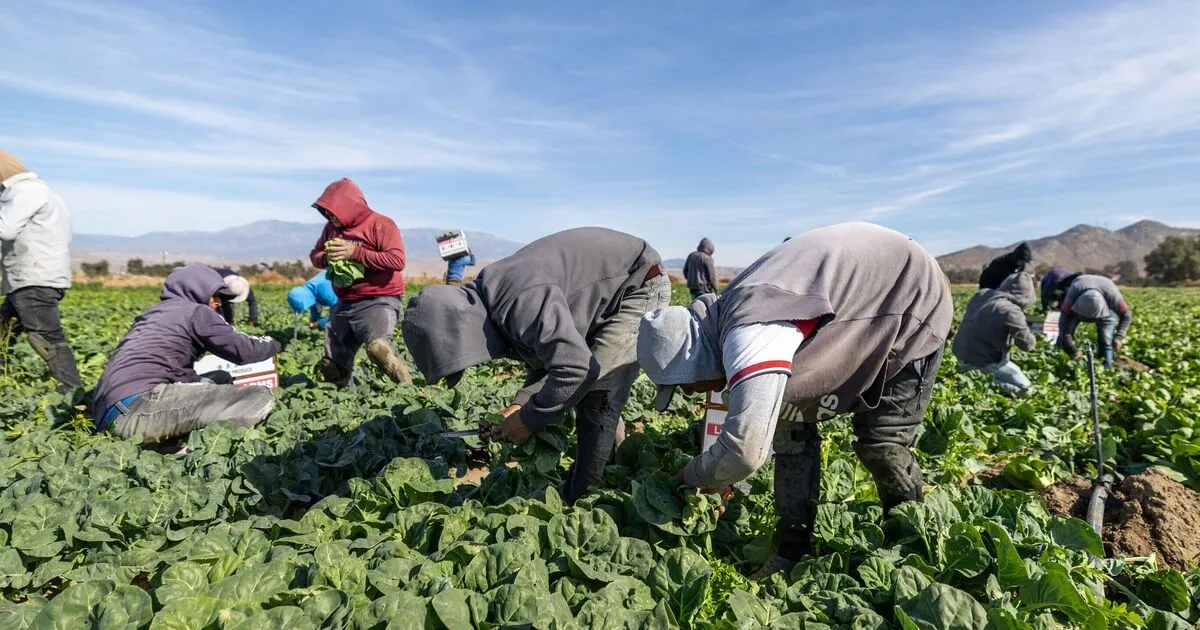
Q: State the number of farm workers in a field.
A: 13